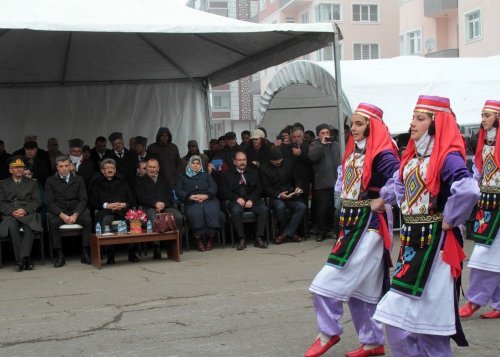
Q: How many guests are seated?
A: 7